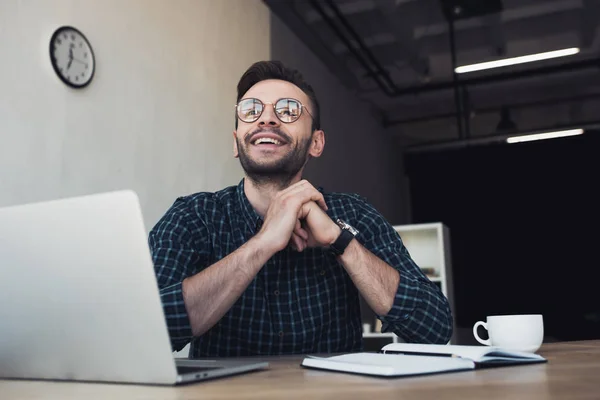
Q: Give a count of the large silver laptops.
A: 1